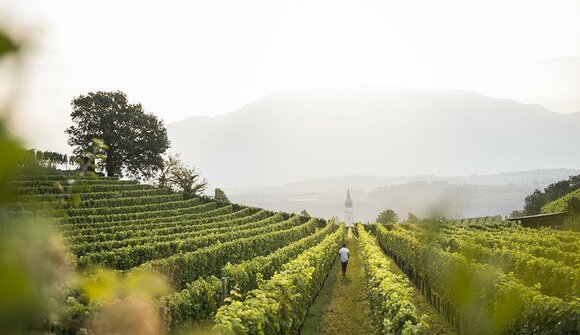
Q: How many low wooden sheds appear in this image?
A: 1